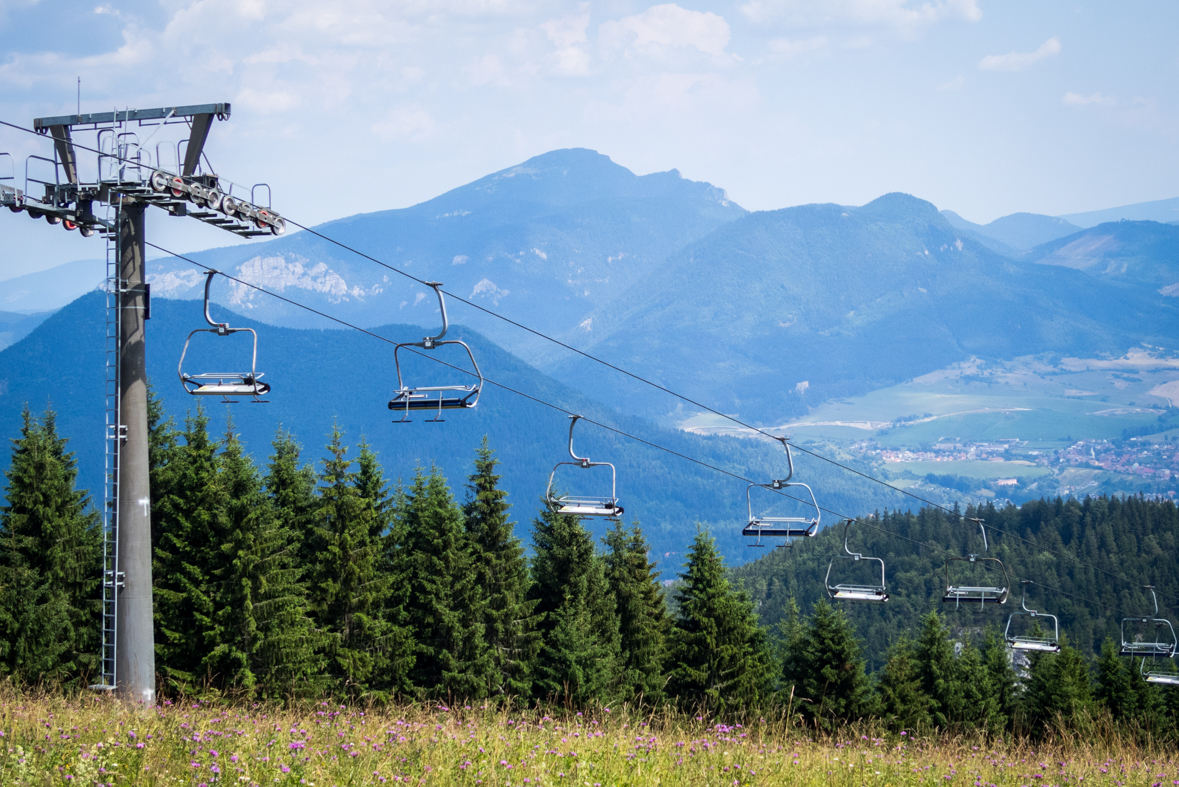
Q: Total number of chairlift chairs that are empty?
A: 9